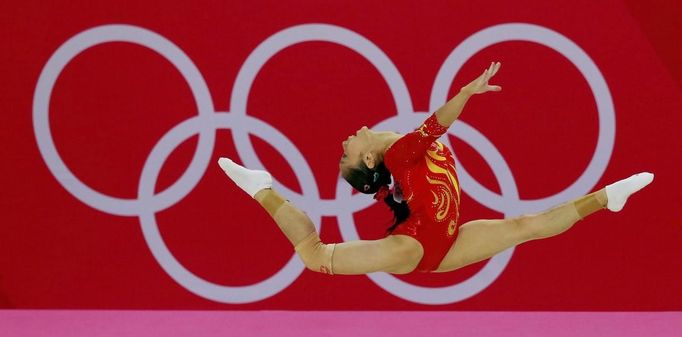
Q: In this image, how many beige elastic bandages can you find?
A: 3